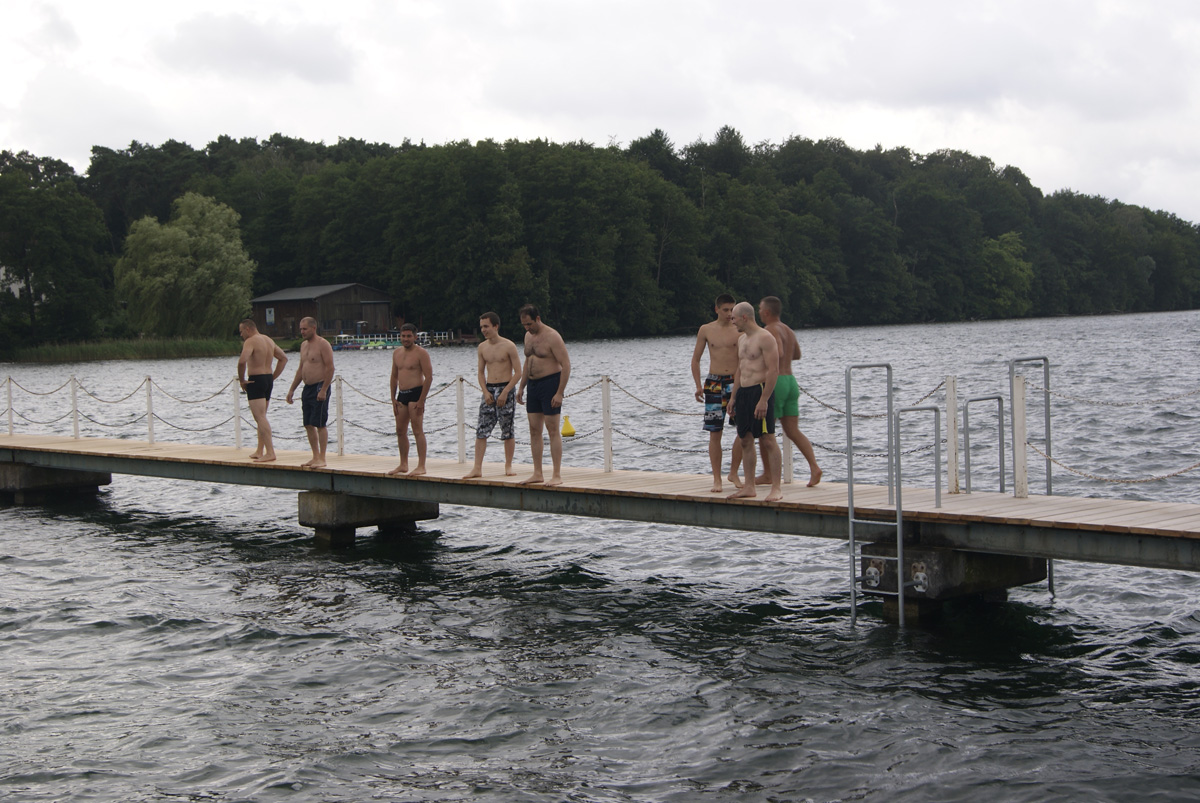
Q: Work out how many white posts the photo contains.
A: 10